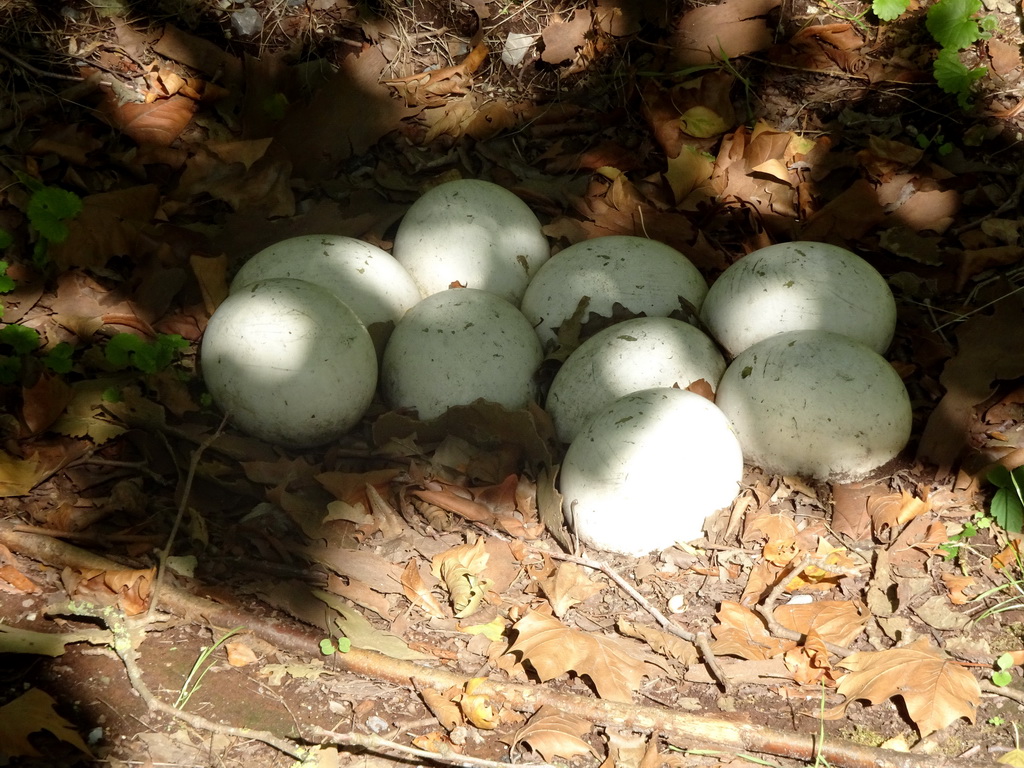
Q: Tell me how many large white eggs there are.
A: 9